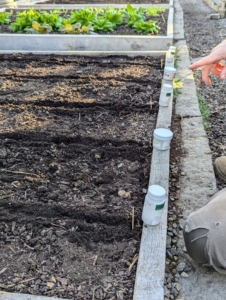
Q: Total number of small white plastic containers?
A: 5